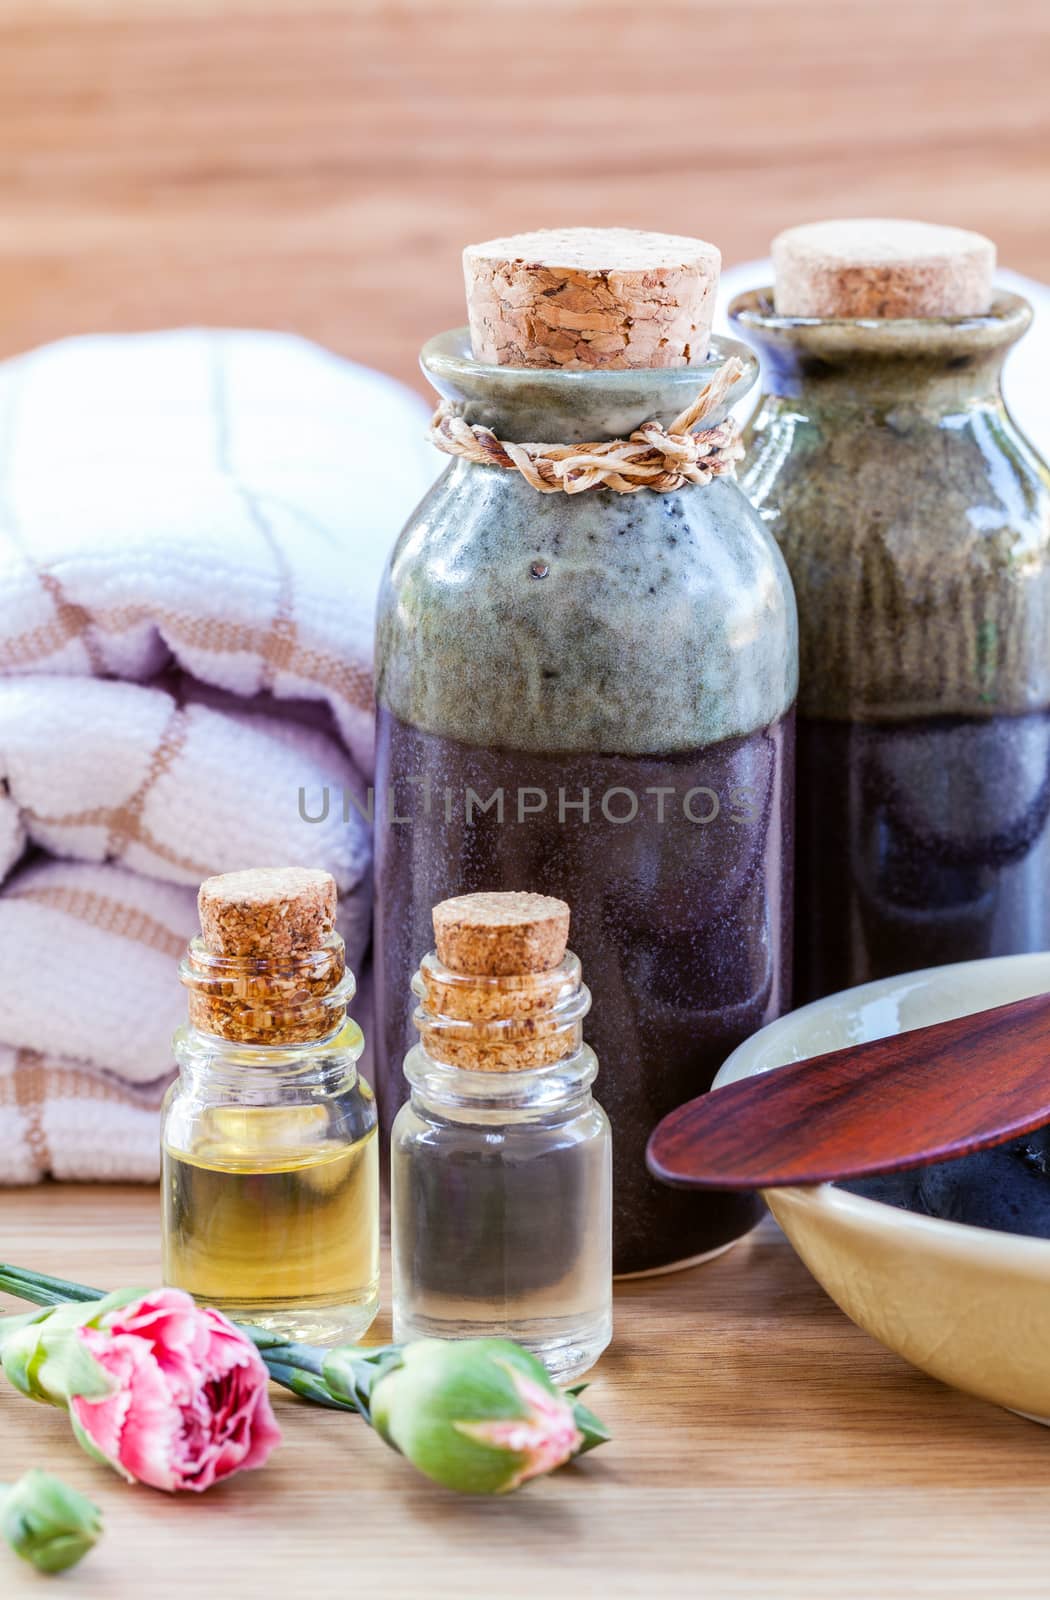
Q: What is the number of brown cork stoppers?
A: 4